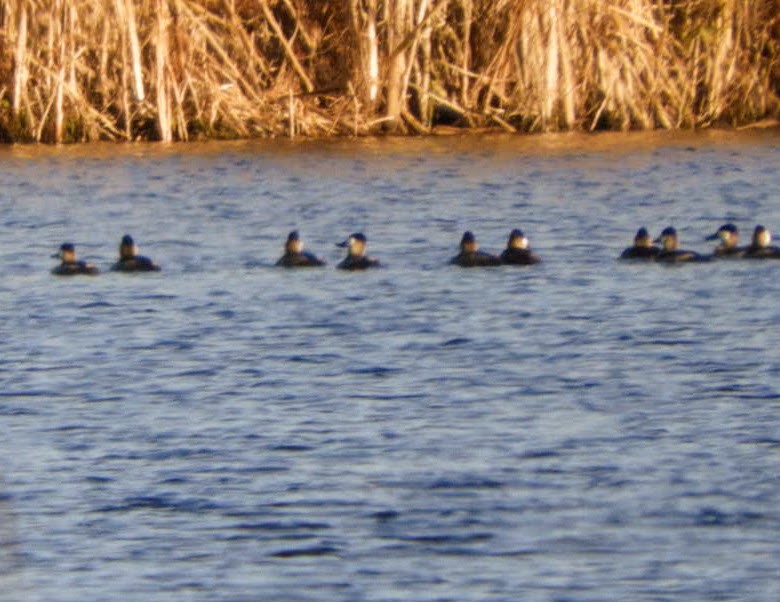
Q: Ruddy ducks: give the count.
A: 10